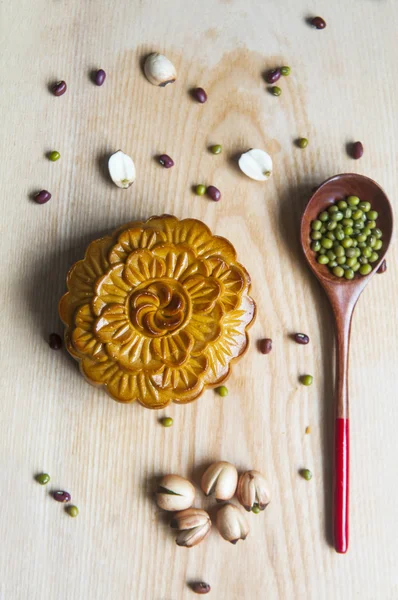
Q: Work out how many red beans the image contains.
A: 15